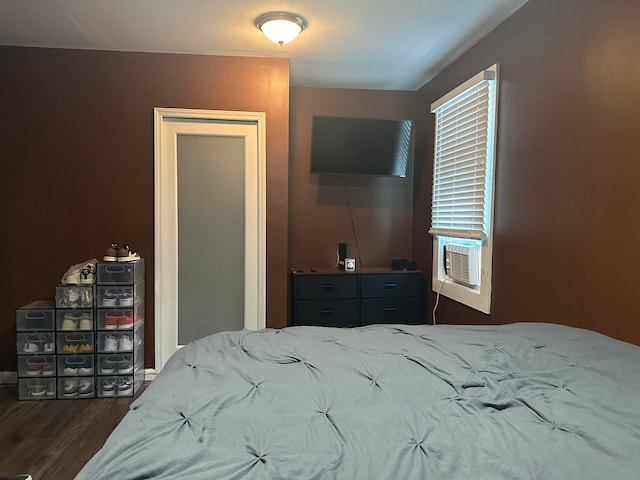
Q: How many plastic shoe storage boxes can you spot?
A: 15